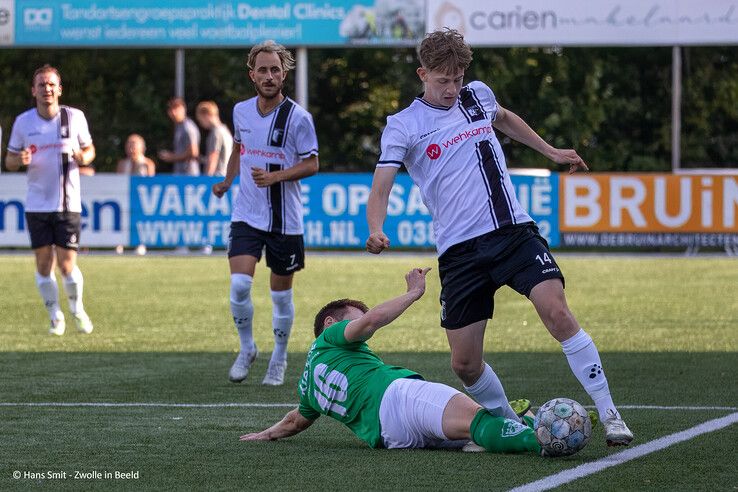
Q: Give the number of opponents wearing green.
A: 1